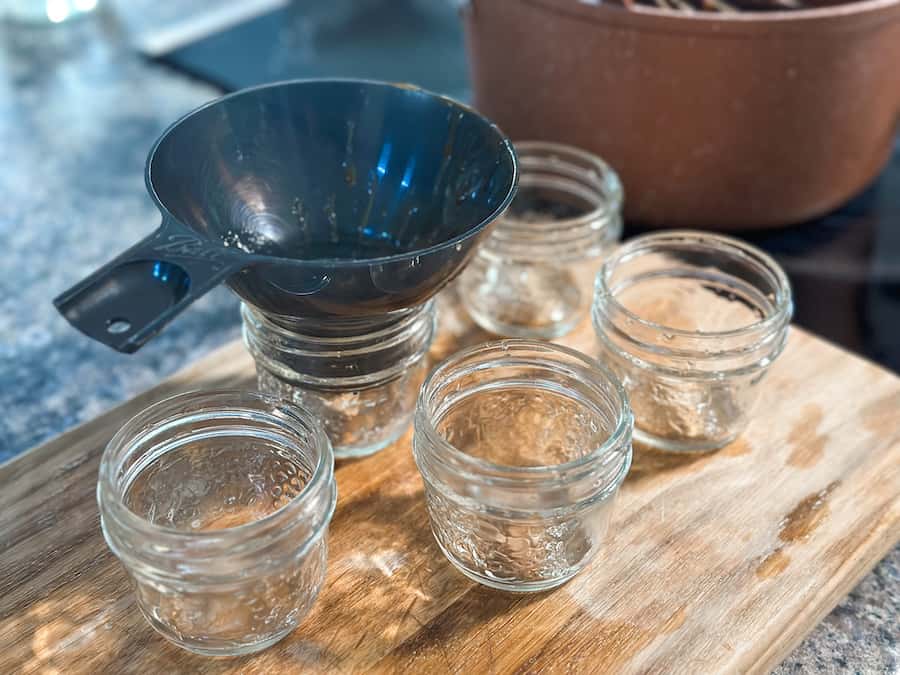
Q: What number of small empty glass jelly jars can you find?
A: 5